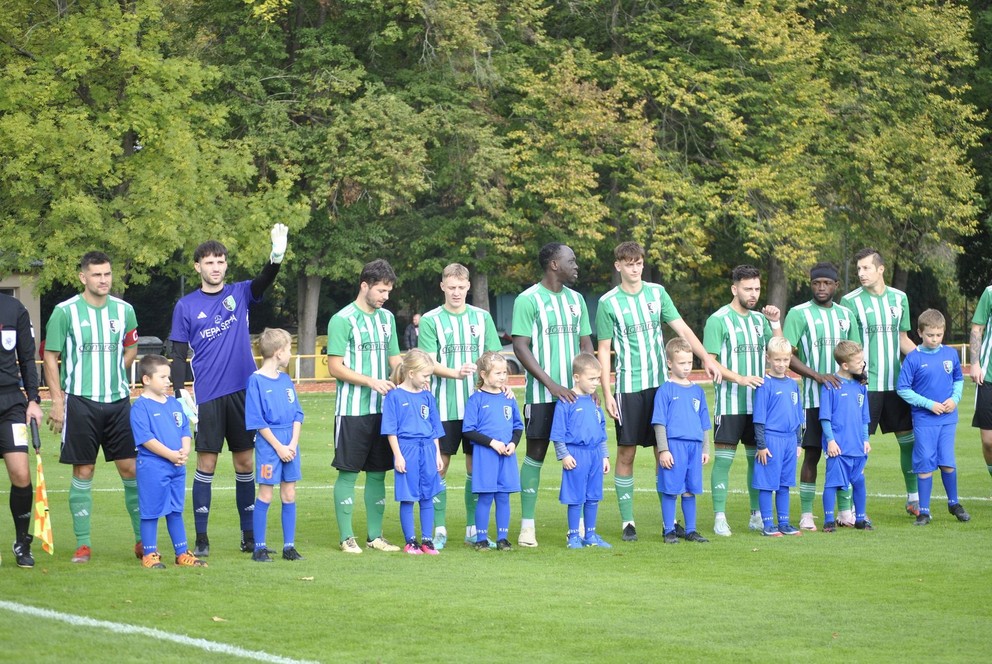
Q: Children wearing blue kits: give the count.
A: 9